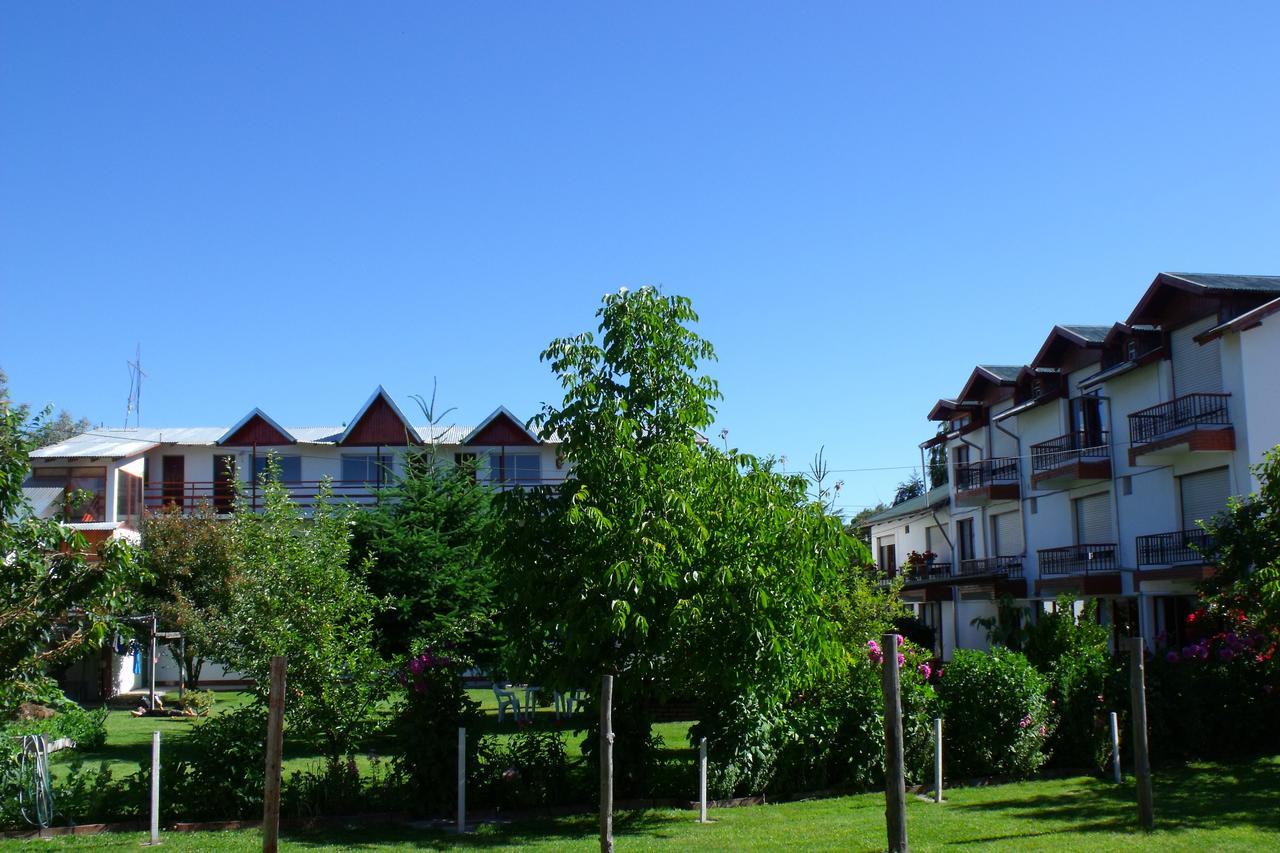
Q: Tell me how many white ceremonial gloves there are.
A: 0